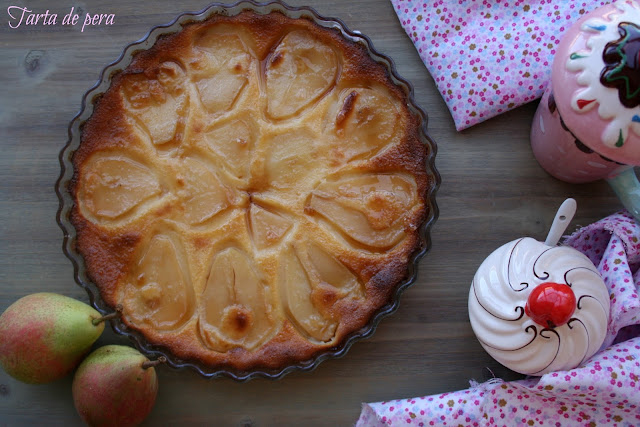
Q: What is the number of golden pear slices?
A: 13